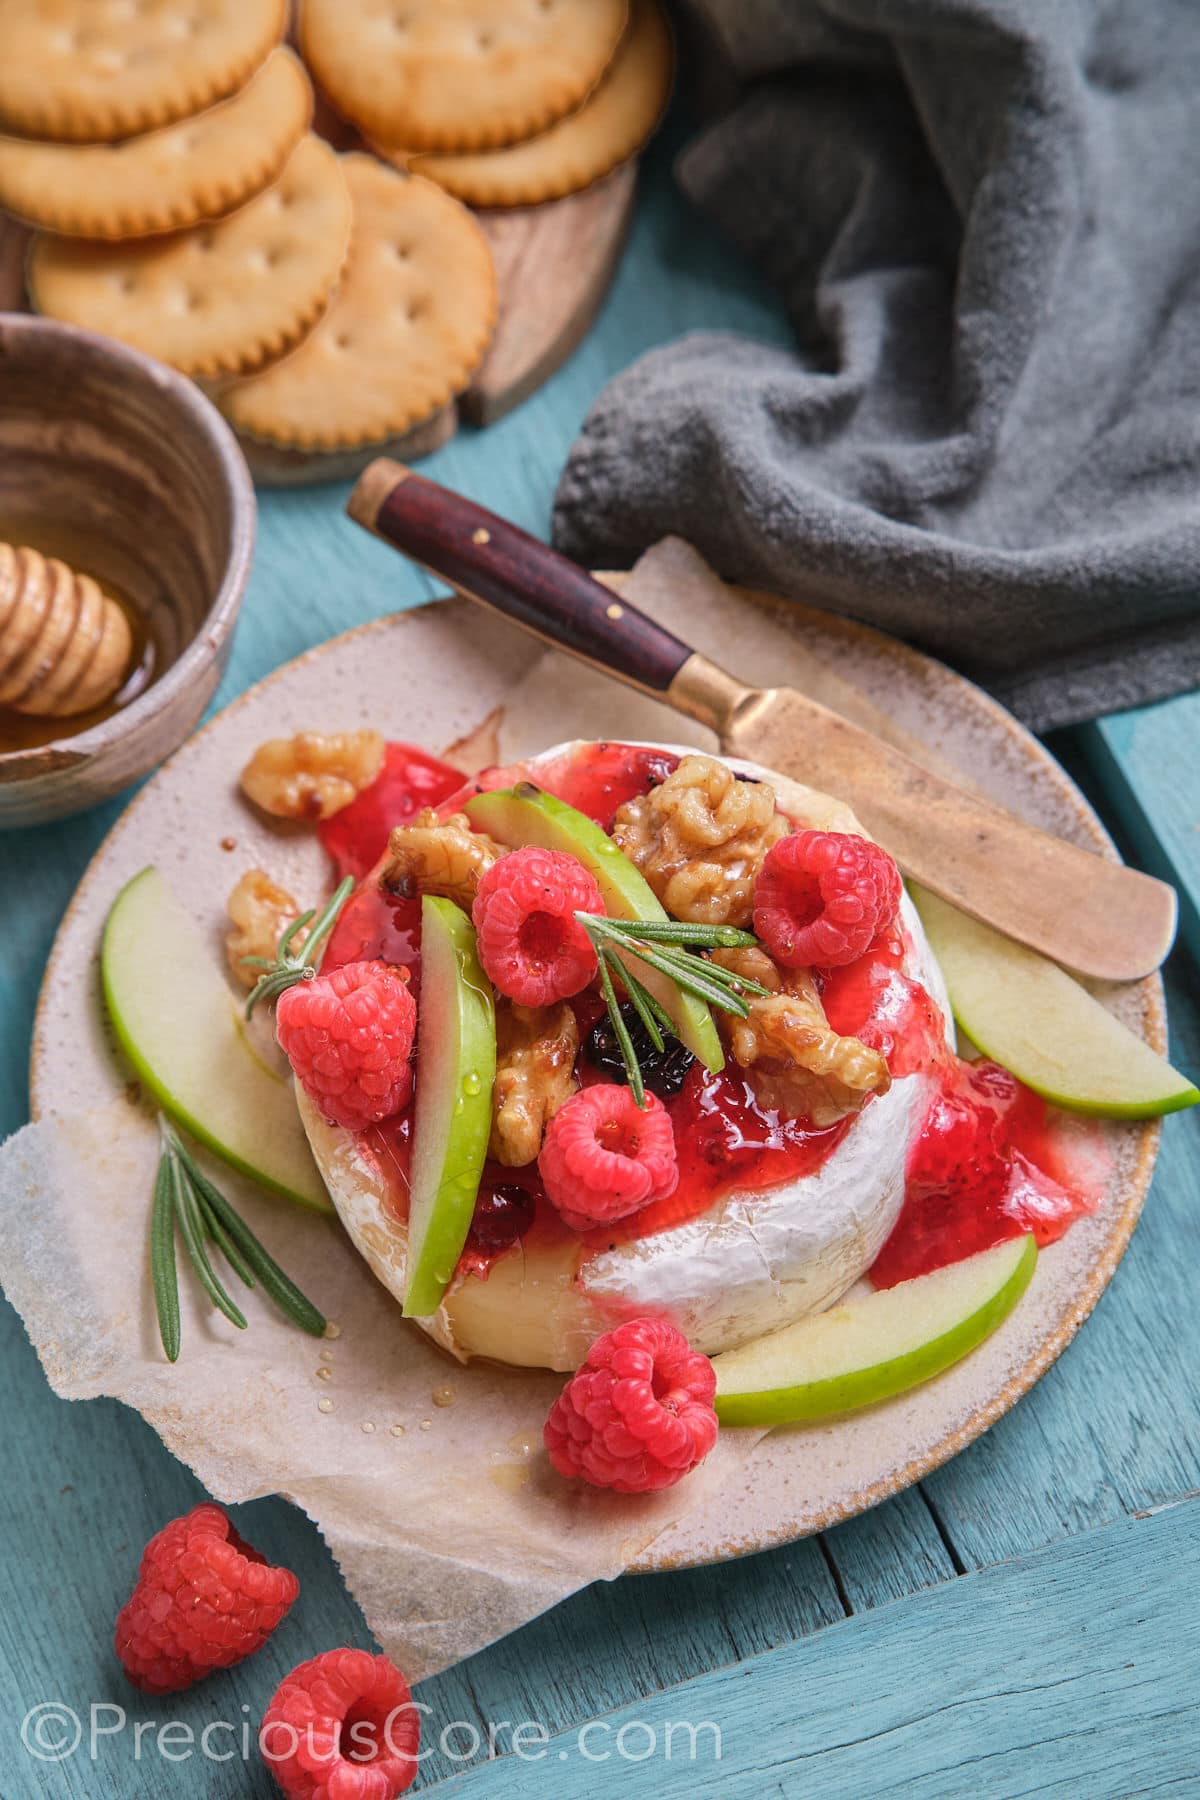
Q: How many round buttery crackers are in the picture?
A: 6